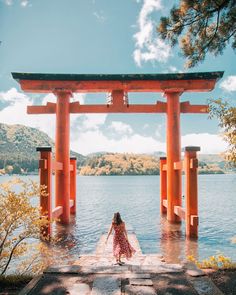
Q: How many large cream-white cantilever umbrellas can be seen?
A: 0